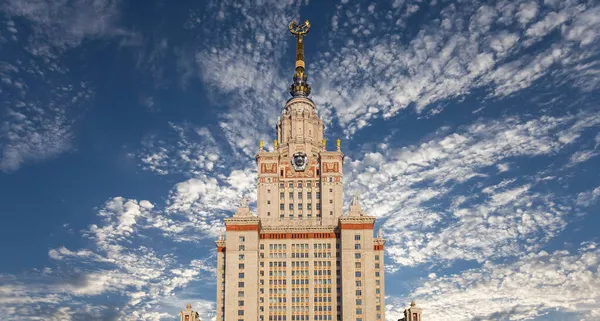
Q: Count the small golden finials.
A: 4